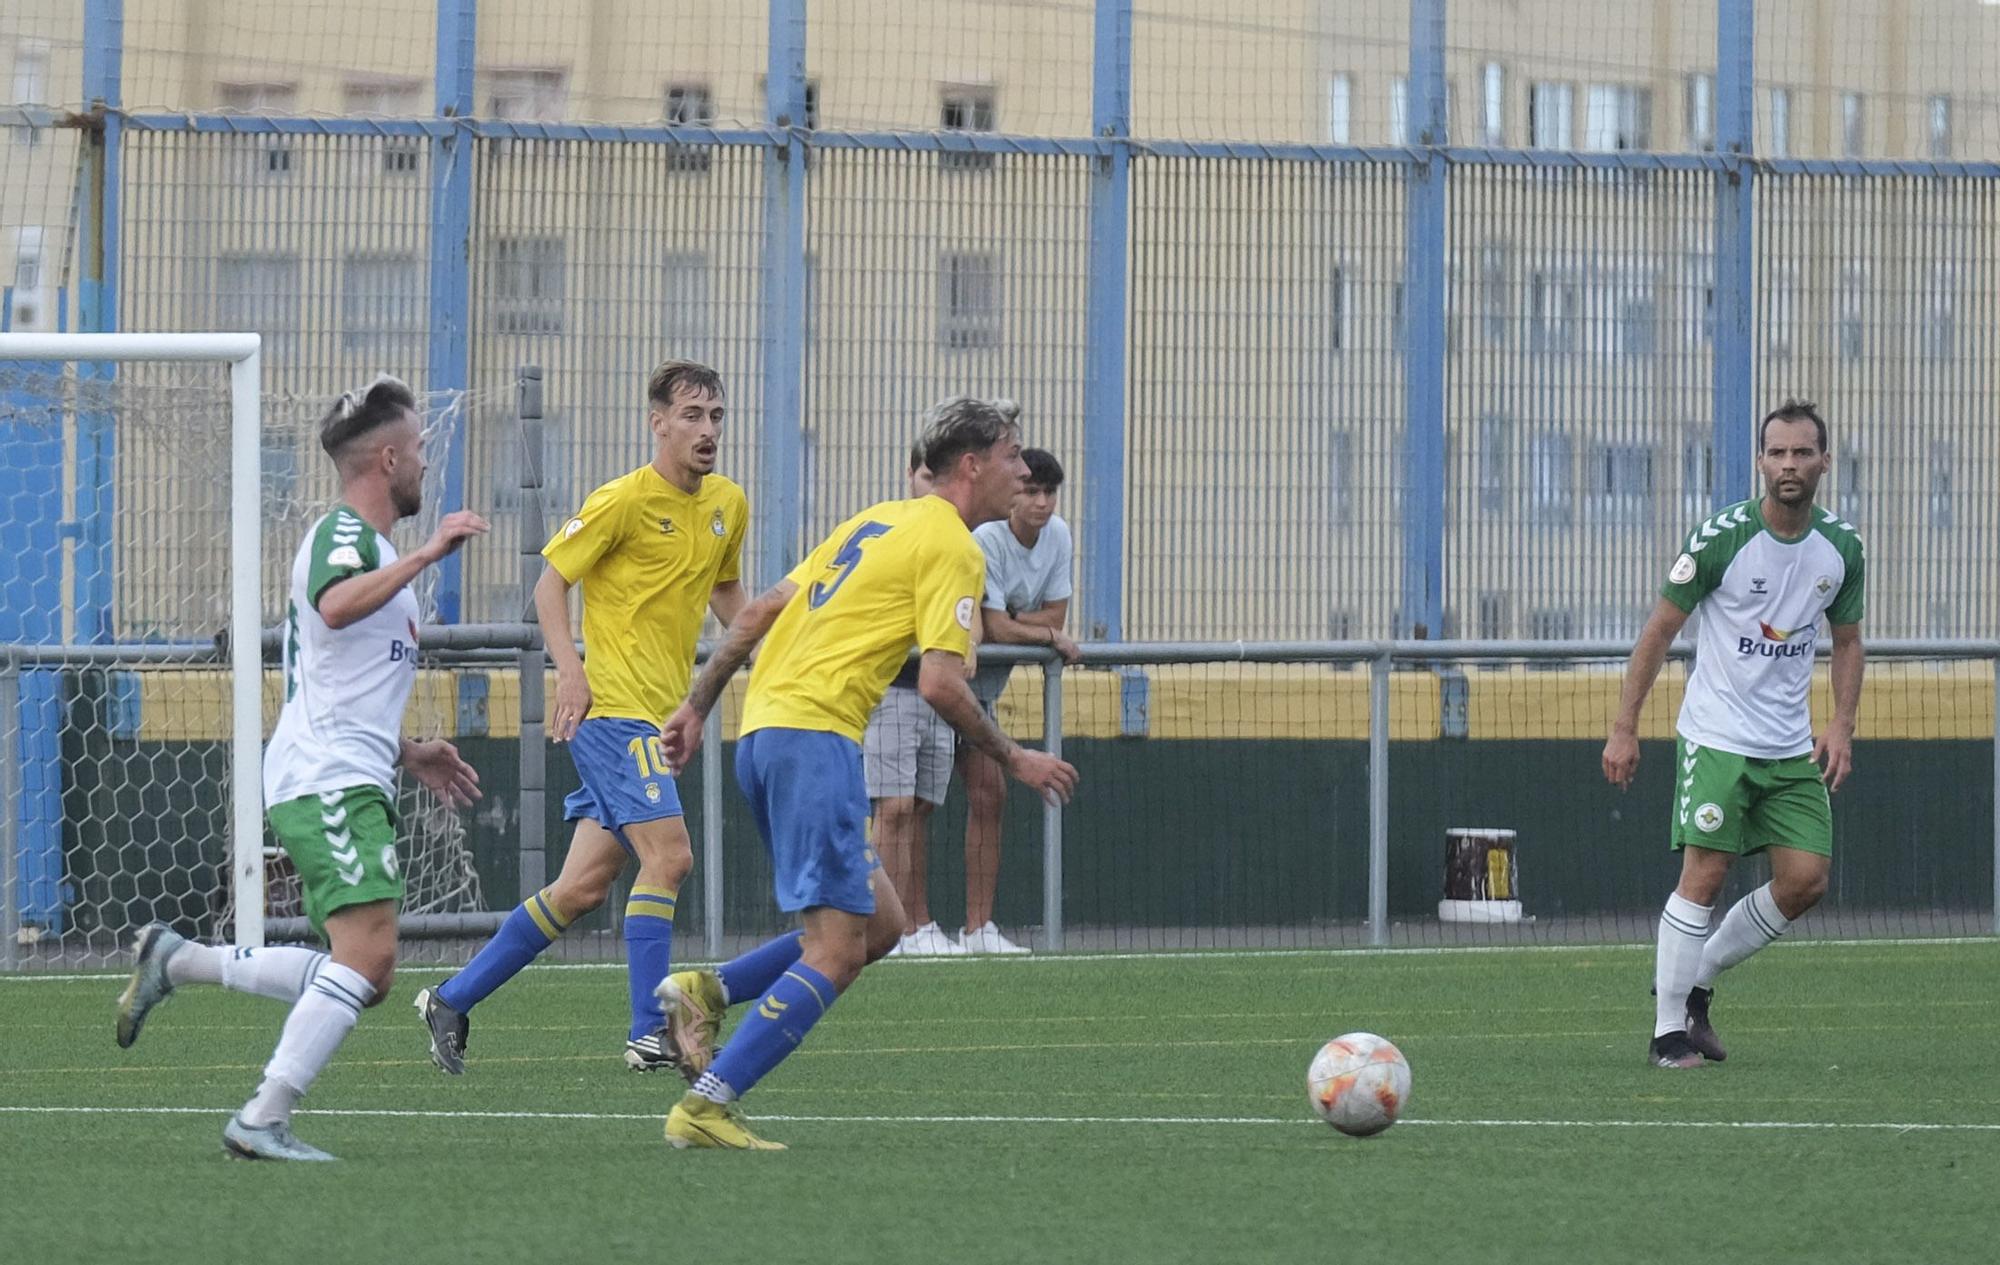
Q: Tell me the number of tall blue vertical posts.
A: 6